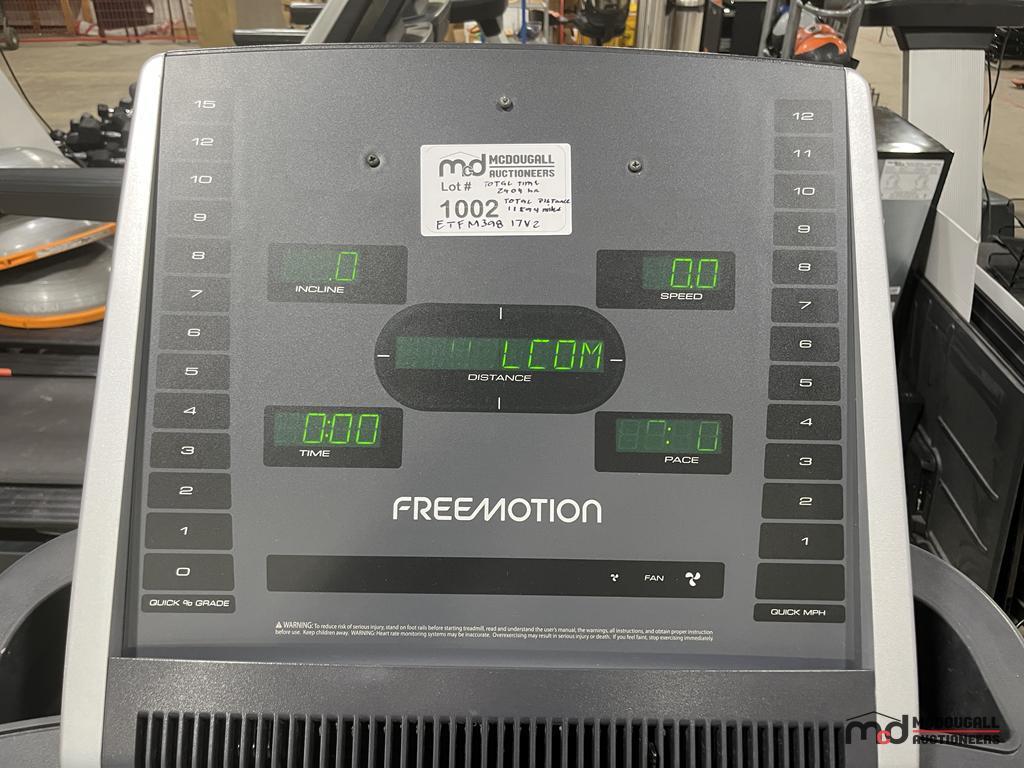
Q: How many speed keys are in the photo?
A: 12